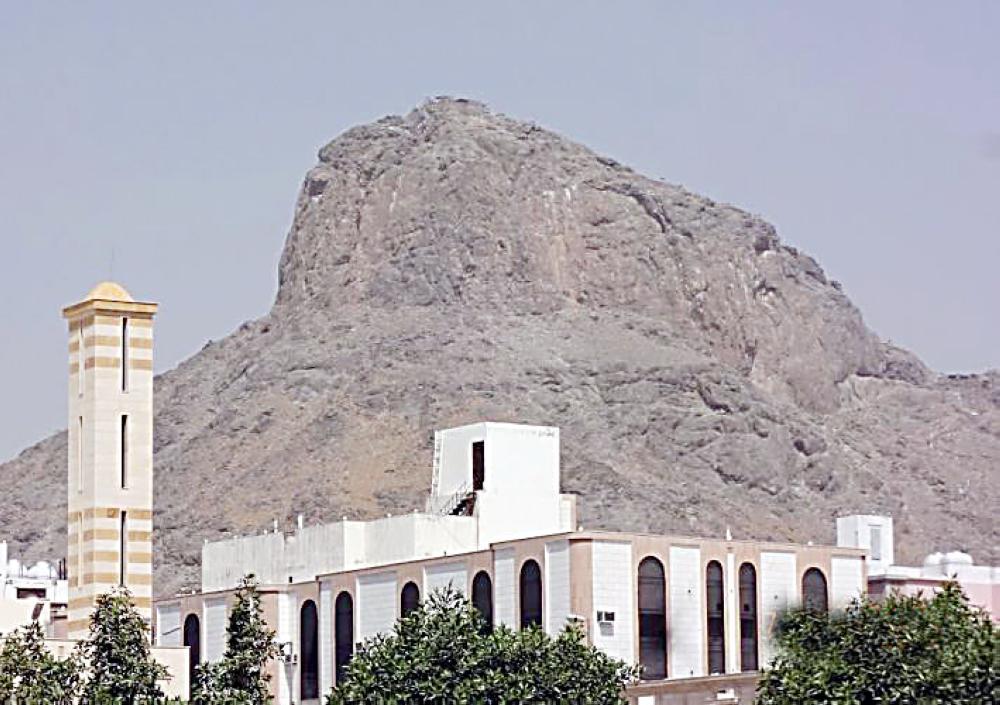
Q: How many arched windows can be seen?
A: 10